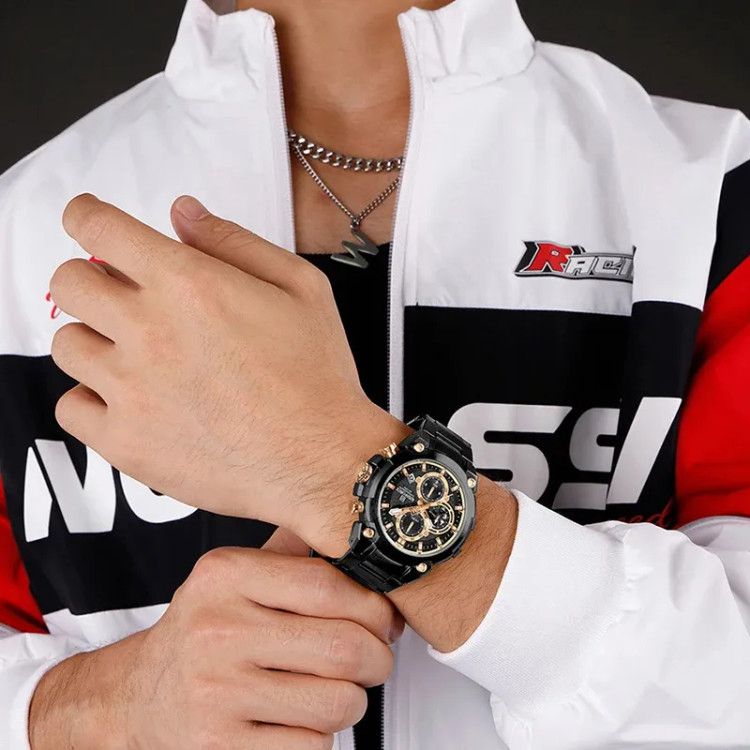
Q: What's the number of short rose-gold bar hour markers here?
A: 12